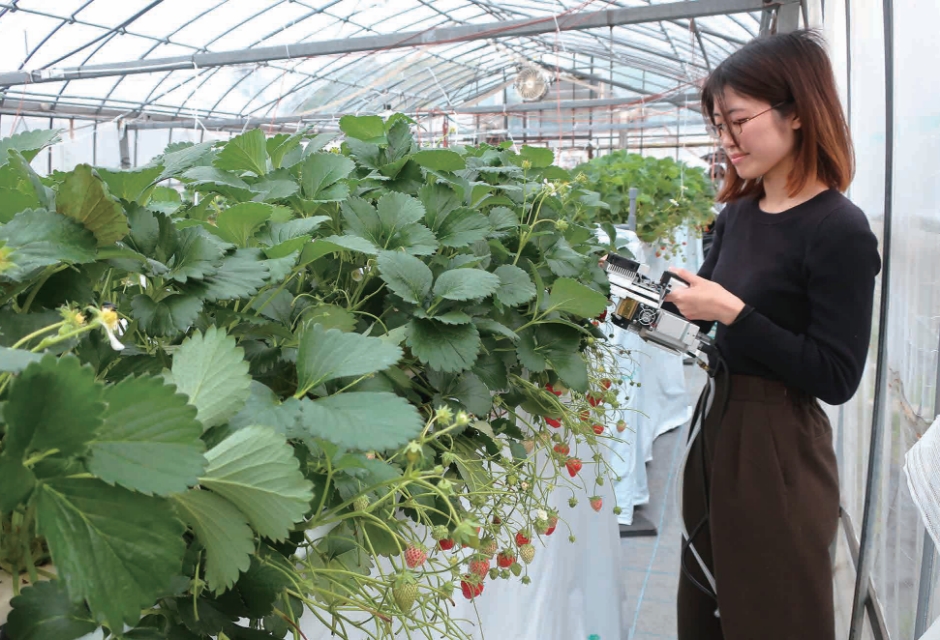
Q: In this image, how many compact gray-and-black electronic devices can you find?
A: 1